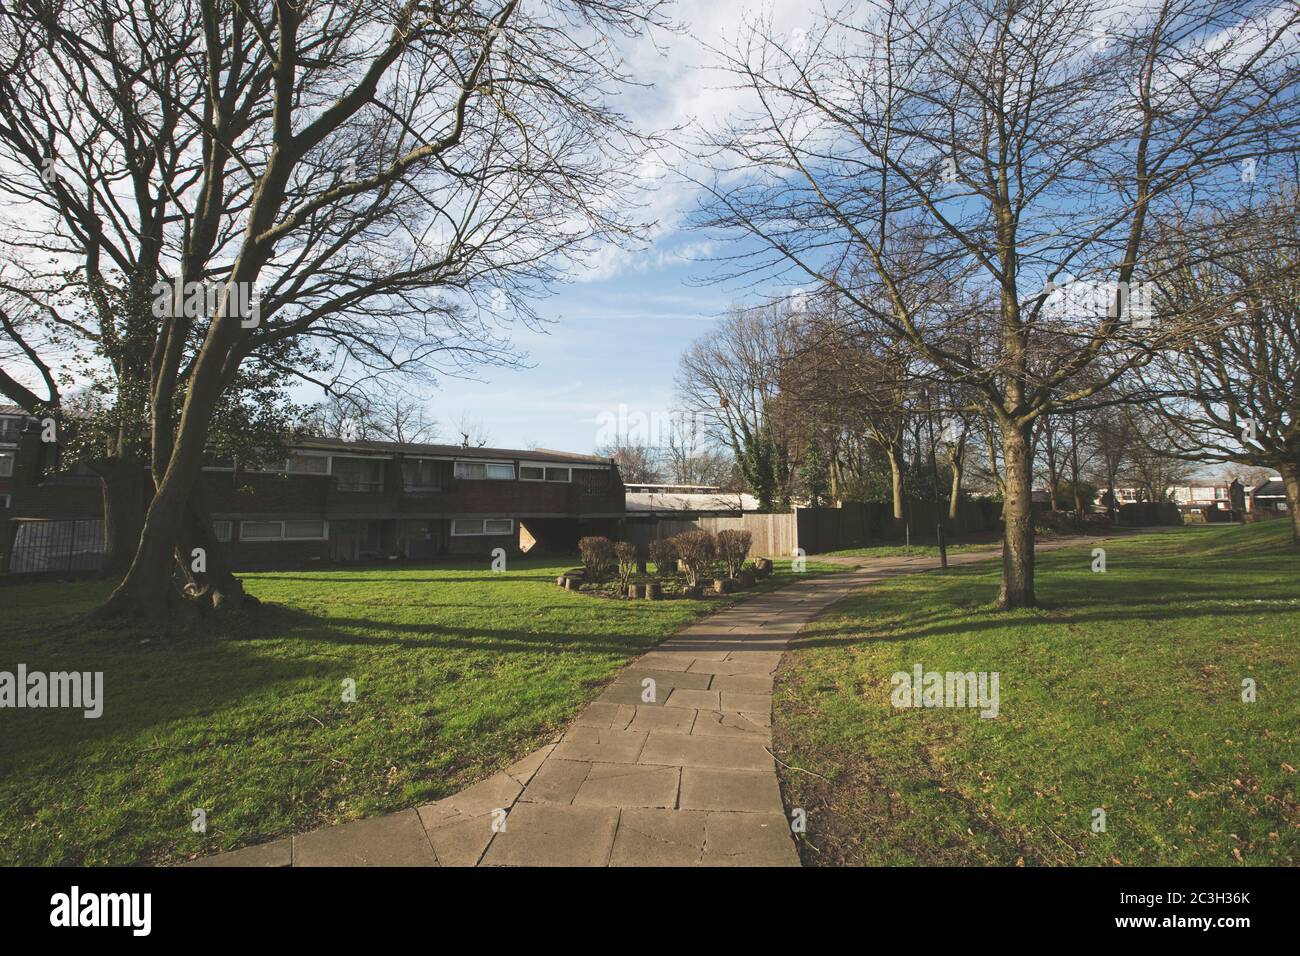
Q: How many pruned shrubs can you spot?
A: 5